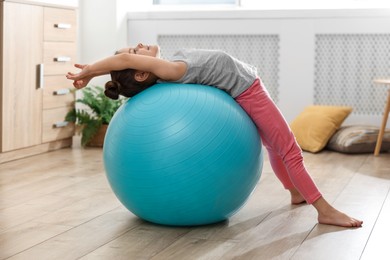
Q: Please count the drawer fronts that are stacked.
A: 4